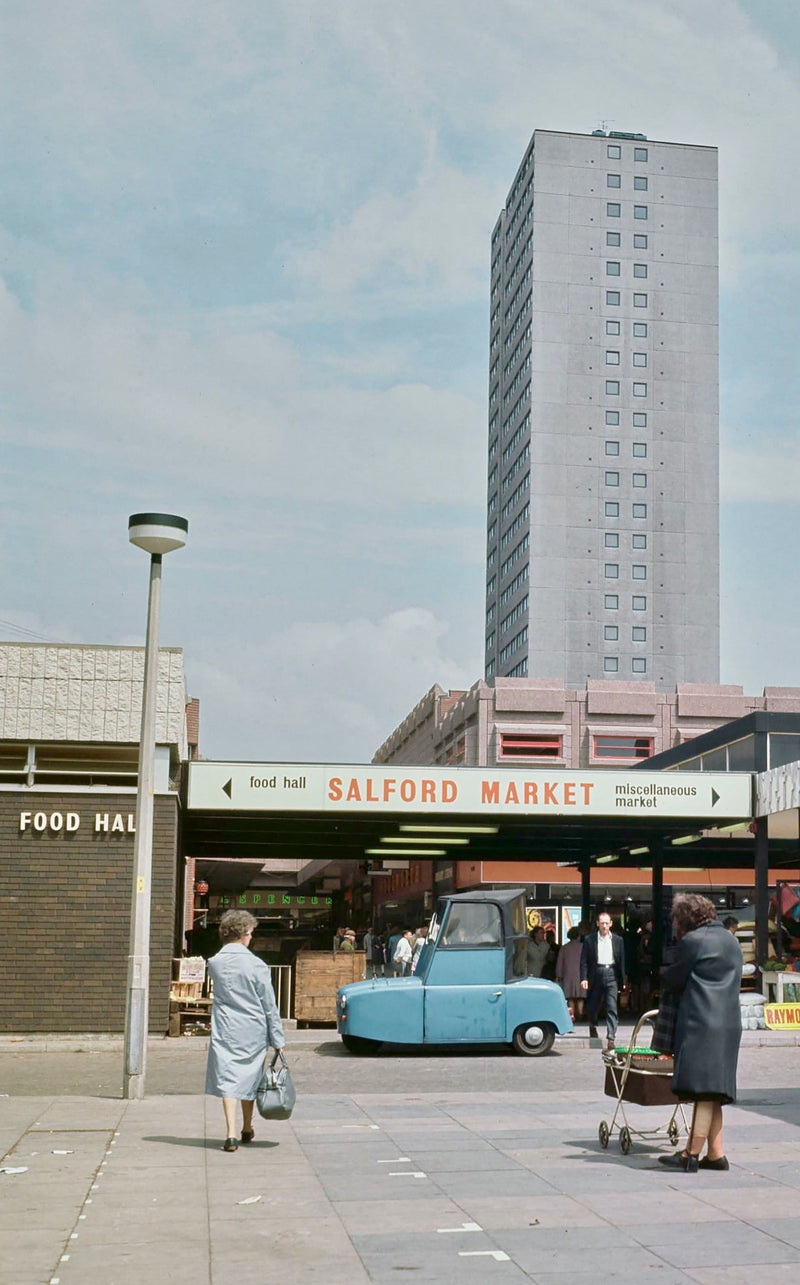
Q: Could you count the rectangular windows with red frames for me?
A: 2